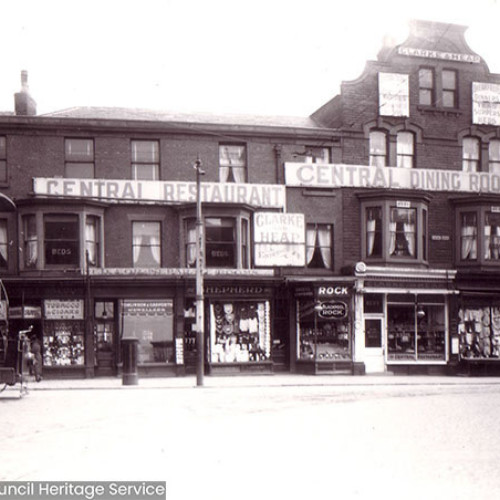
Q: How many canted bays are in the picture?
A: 4